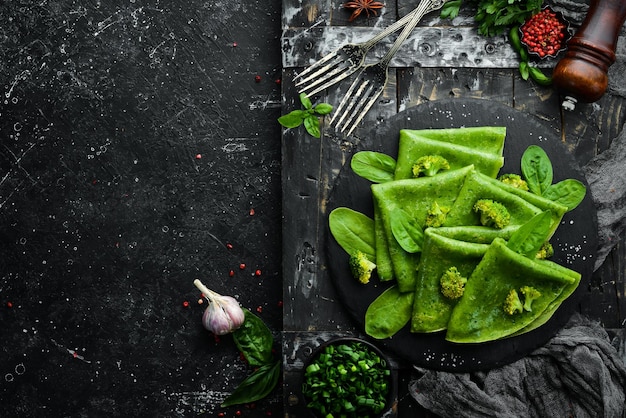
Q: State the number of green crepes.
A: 5